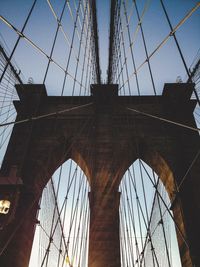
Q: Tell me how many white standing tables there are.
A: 0